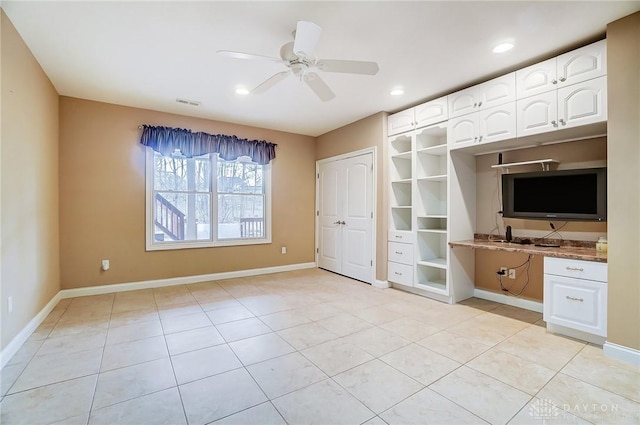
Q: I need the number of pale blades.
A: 5